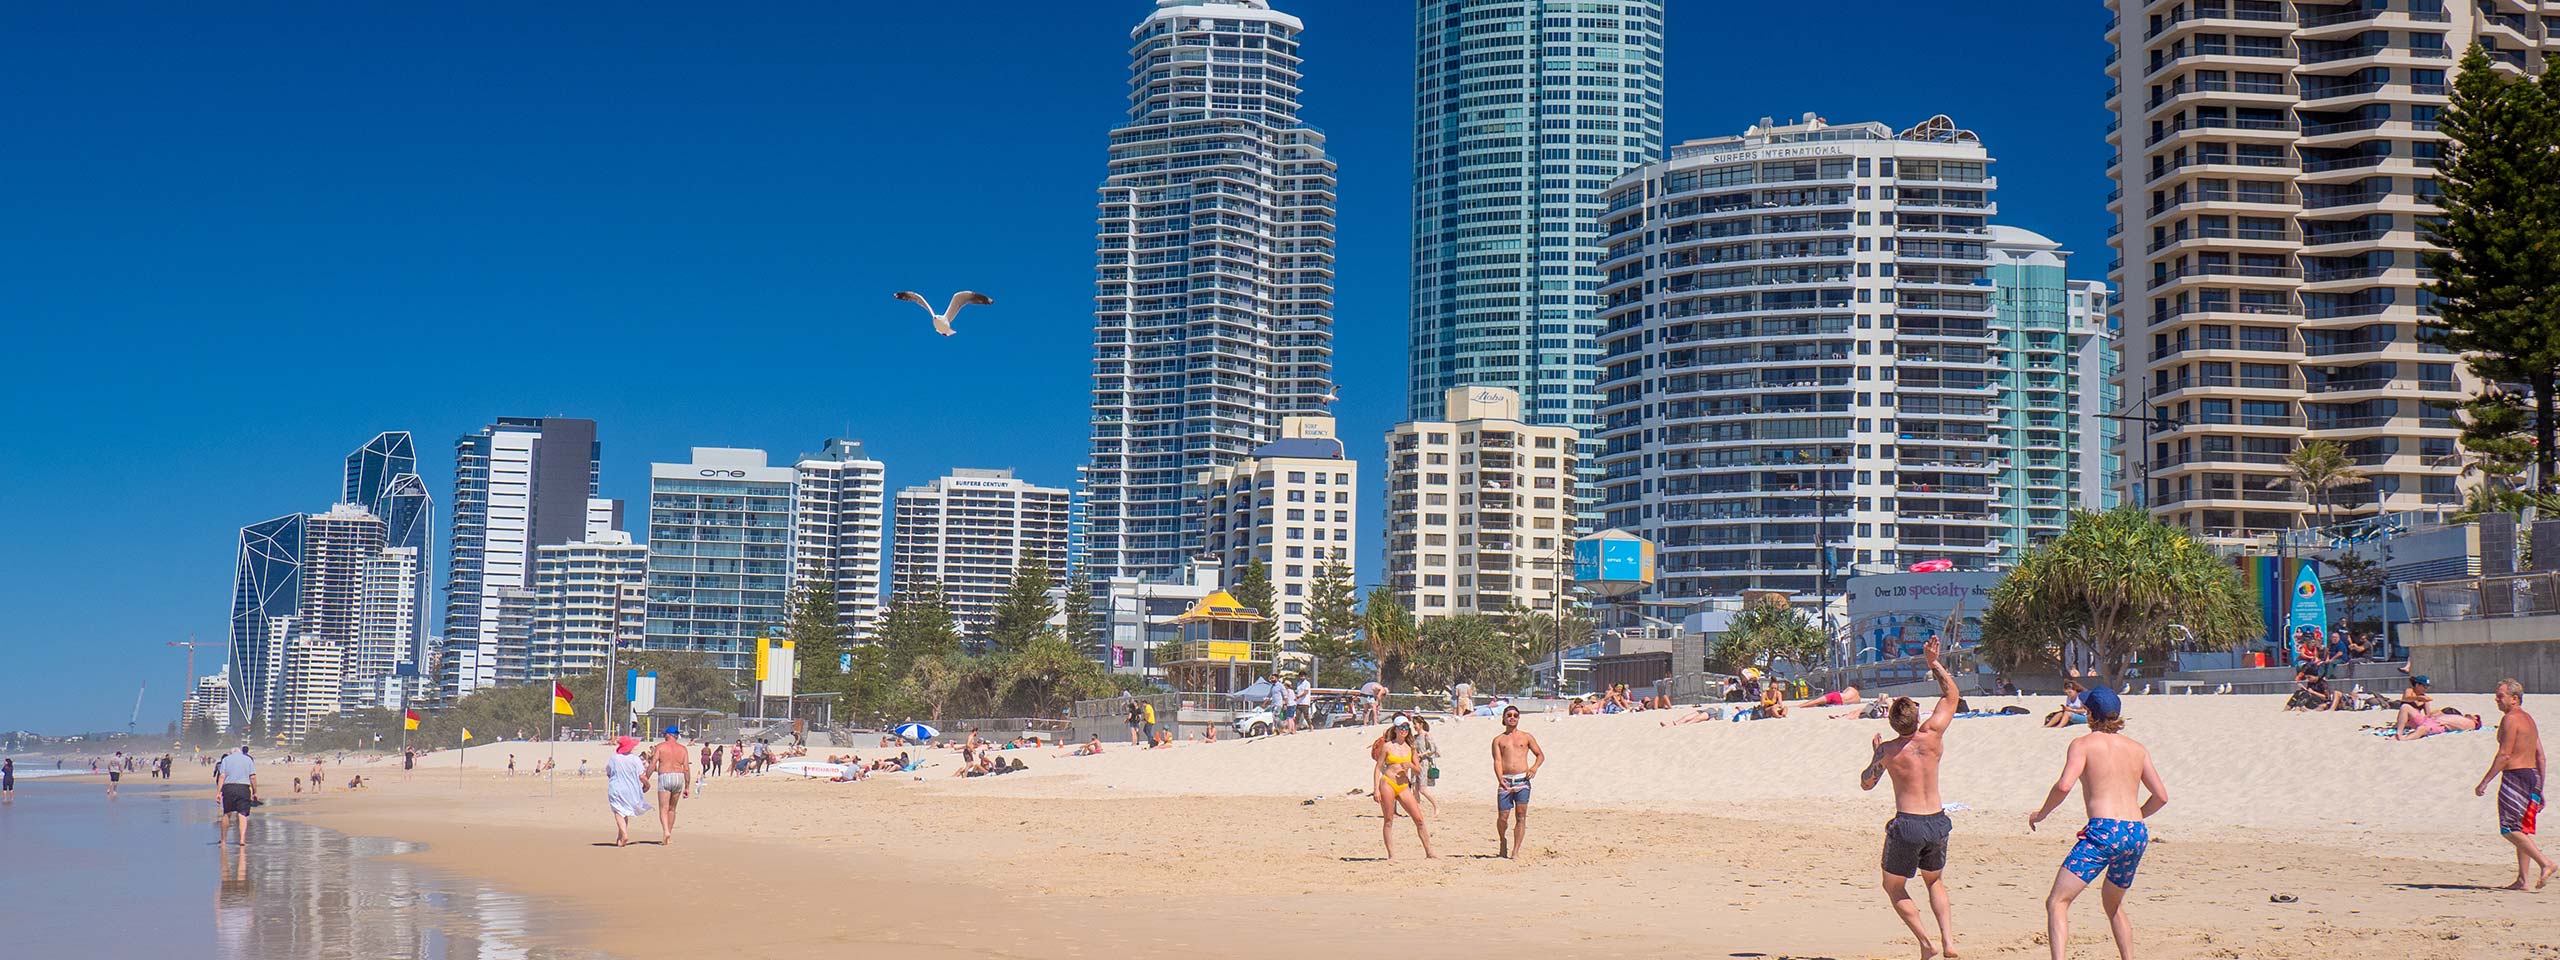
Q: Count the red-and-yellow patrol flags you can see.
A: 2